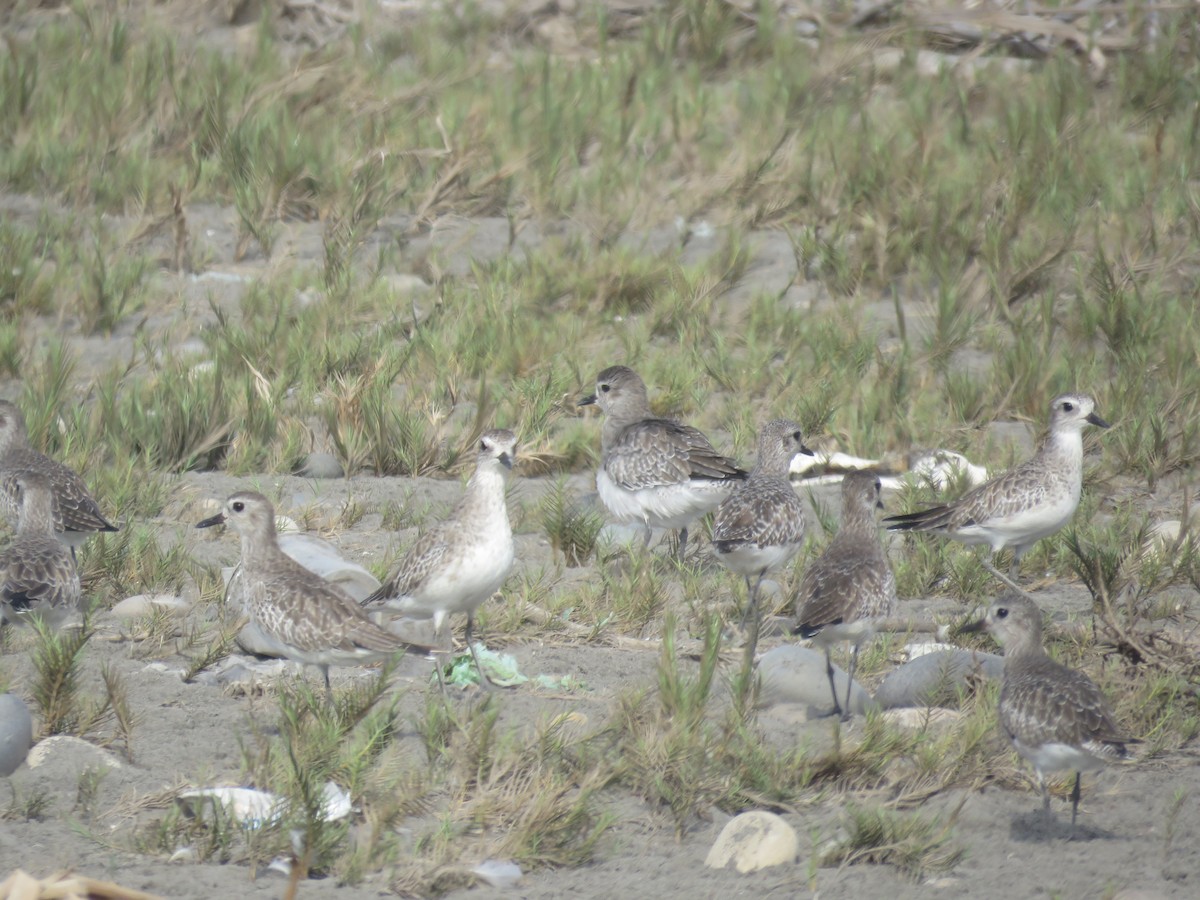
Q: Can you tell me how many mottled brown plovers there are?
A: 9